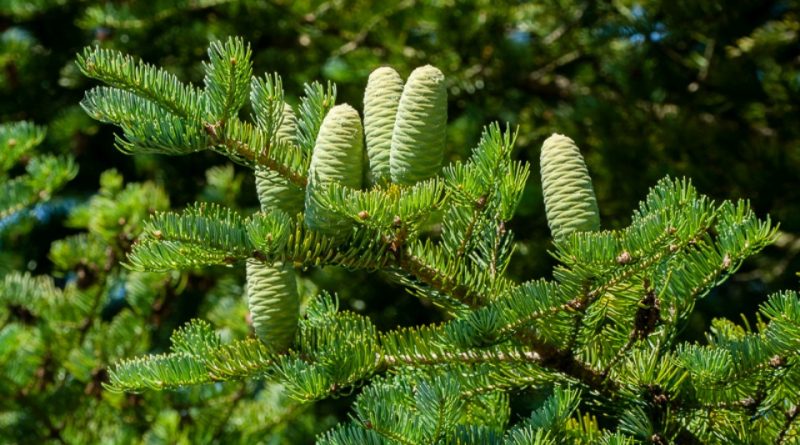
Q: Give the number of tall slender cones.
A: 6